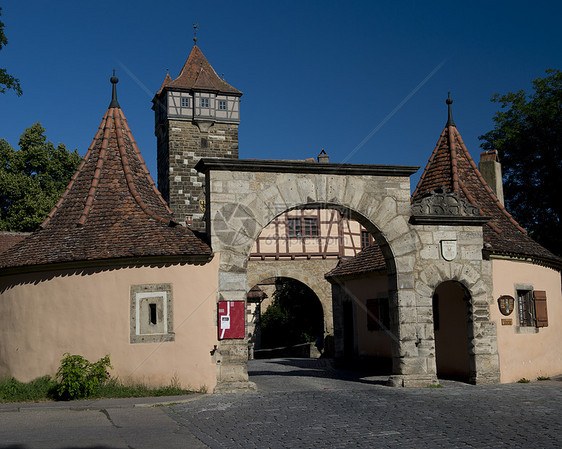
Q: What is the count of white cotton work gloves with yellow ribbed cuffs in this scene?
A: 0